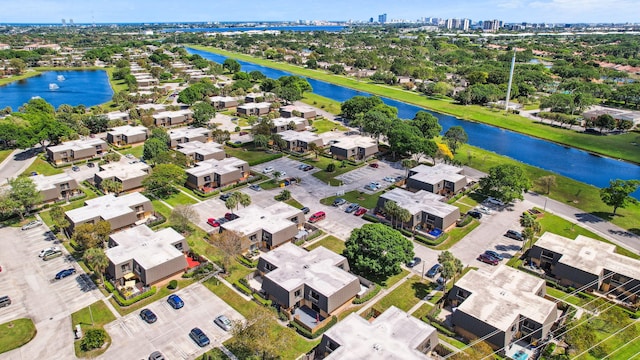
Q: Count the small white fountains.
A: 3